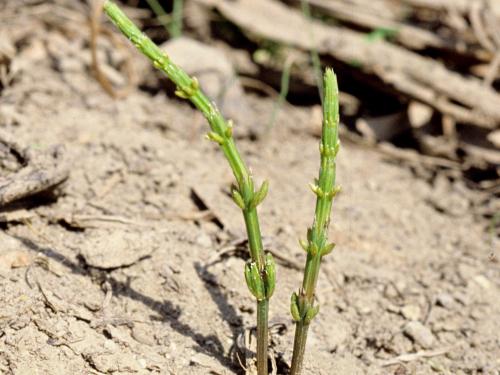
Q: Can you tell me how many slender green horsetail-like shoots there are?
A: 2